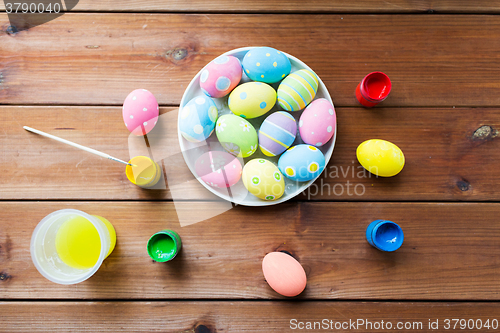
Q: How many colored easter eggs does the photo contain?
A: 14